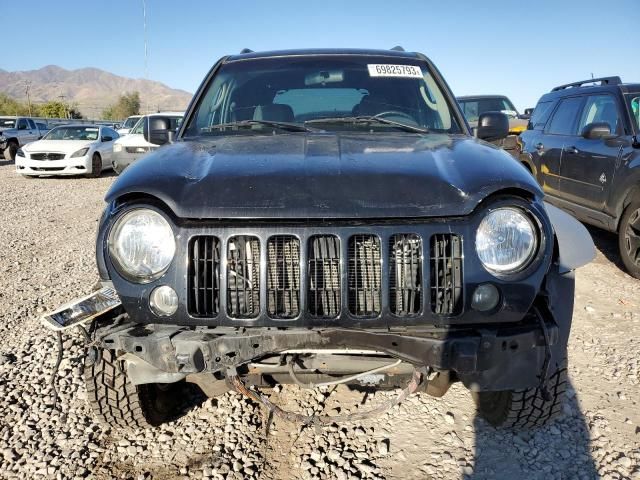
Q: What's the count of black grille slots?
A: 7